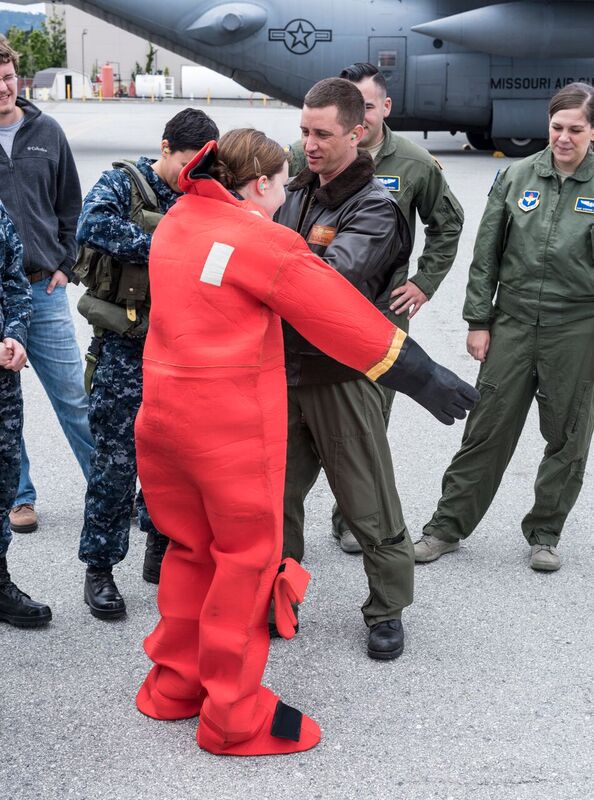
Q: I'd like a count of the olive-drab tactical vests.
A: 1